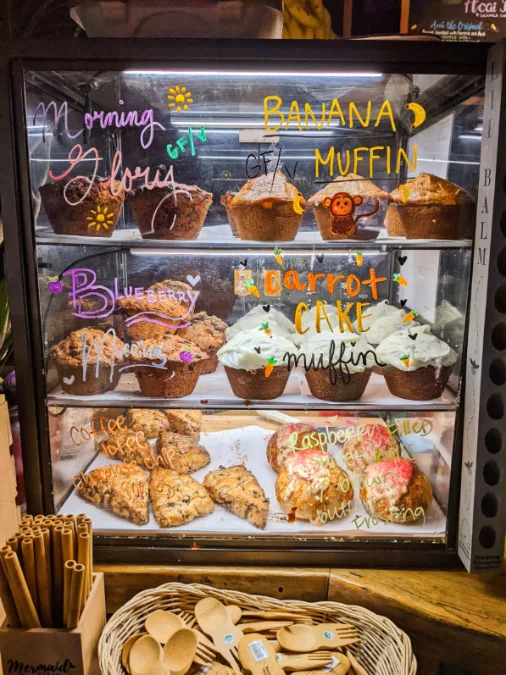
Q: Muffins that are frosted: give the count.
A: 6